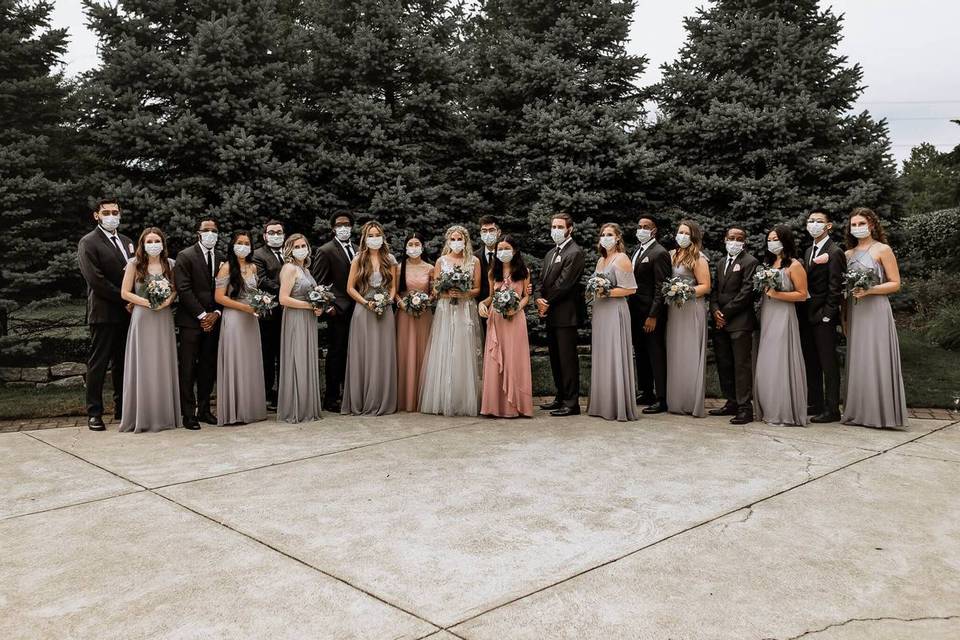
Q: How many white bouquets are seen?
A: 11